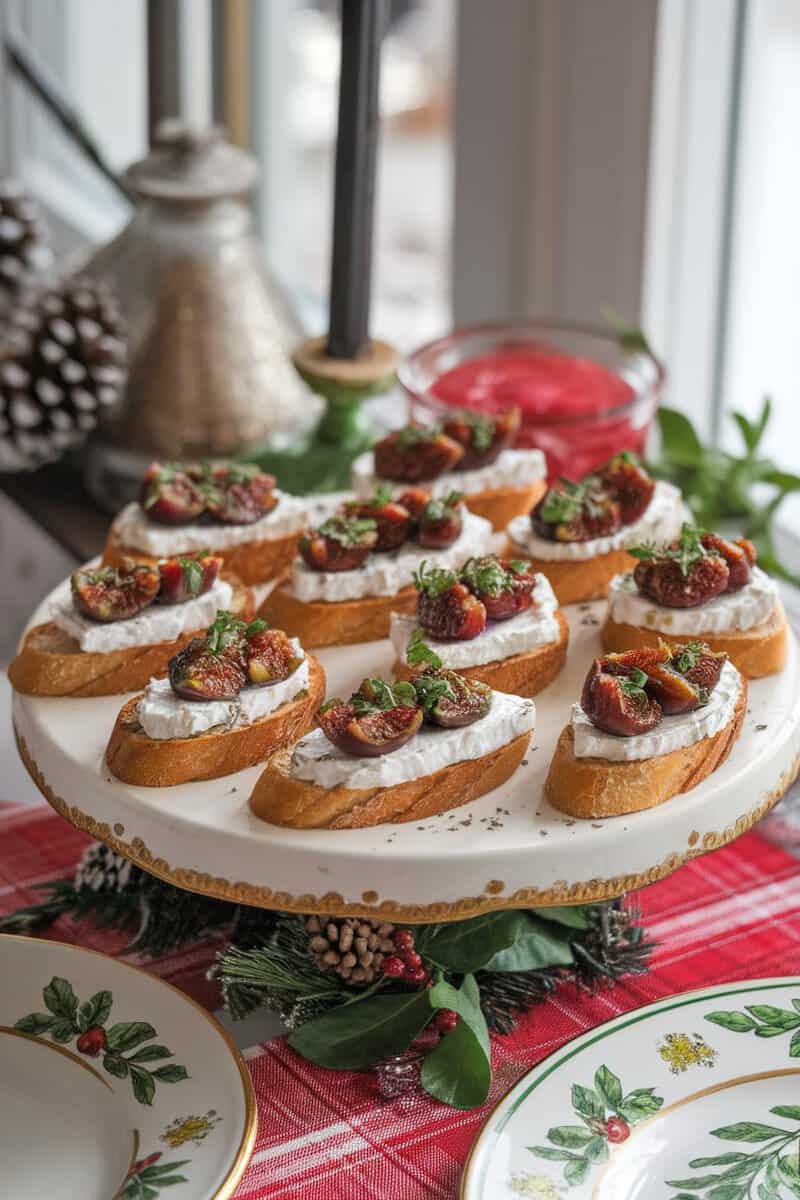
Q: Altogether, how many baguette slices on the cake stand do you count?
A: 10